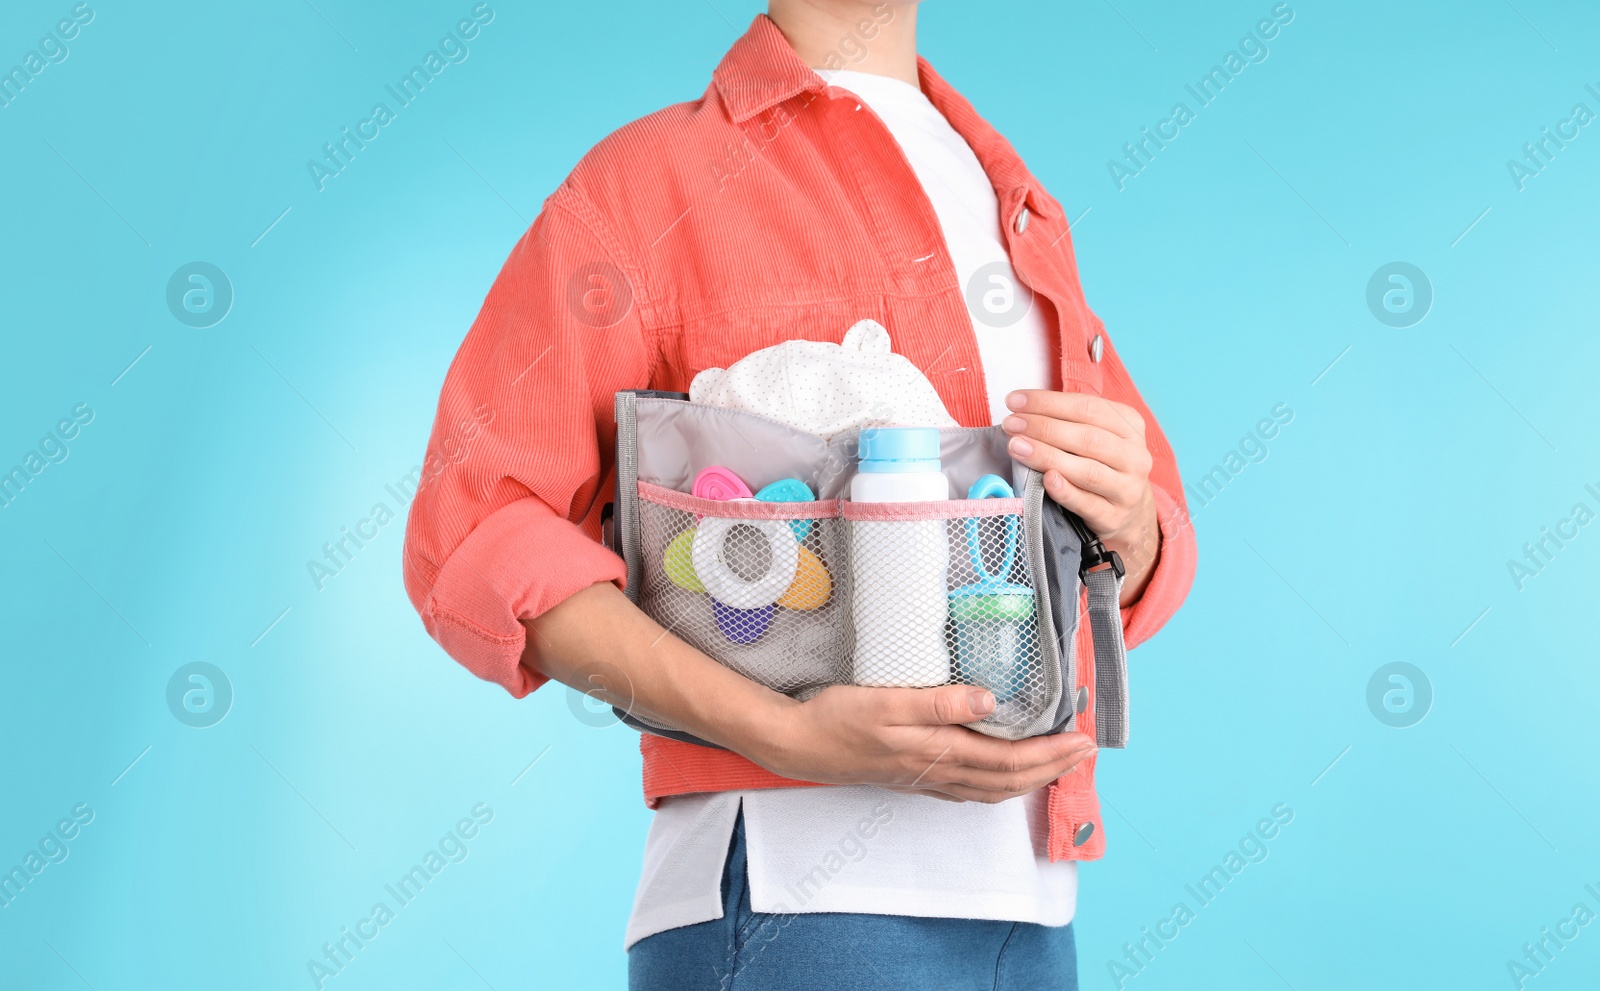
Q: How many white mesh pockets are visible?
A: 2